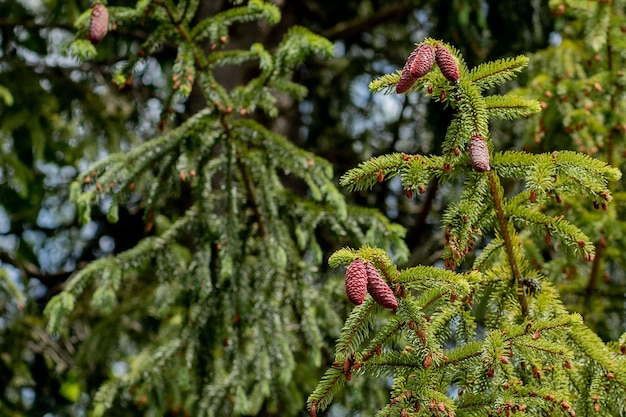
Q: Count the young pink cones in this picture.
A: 7